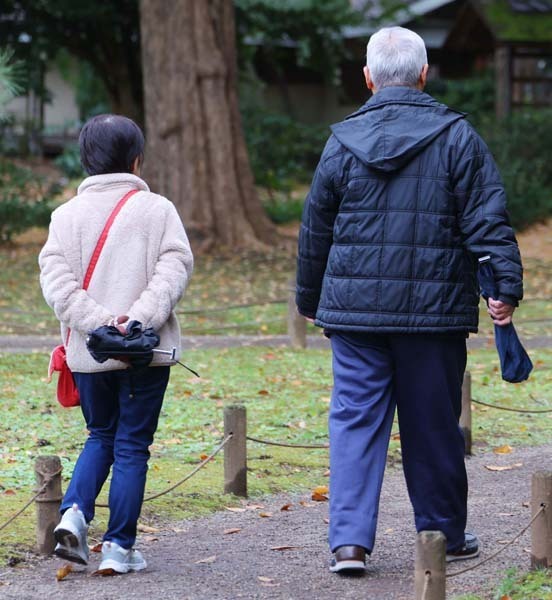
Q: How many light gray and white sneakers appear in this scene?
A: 2